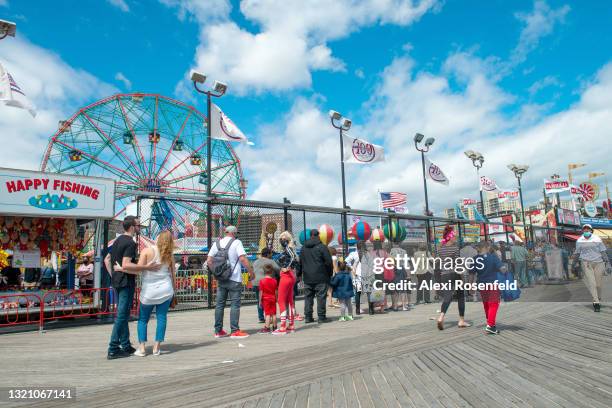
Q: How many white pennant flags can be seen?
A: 5